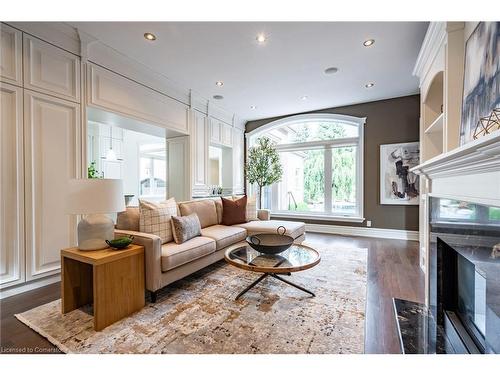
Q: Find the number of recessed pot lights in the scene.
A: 7